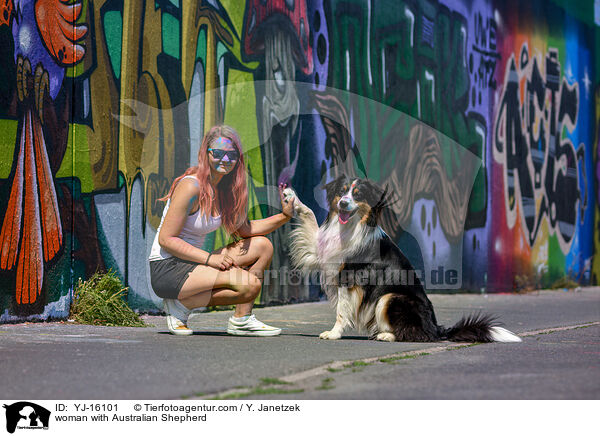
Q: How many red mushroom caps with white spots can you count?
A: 1